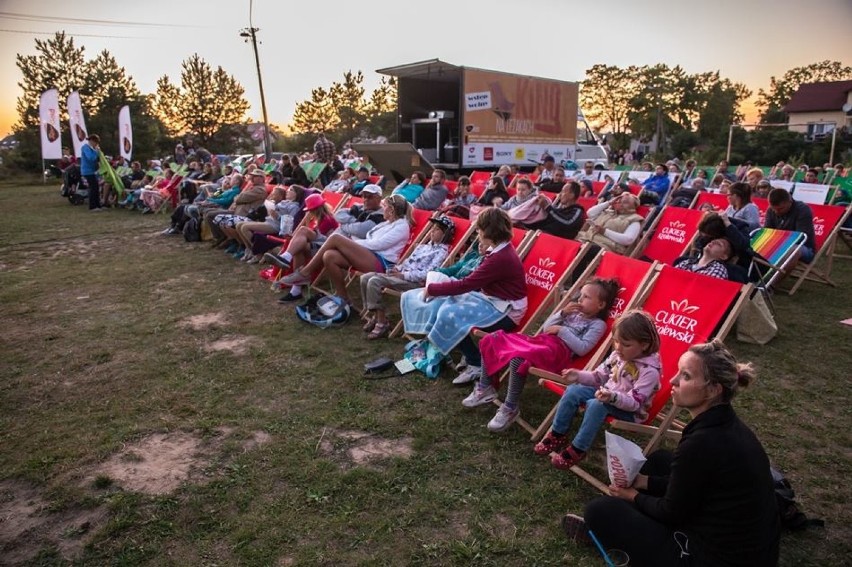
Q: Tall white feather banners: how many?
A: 3